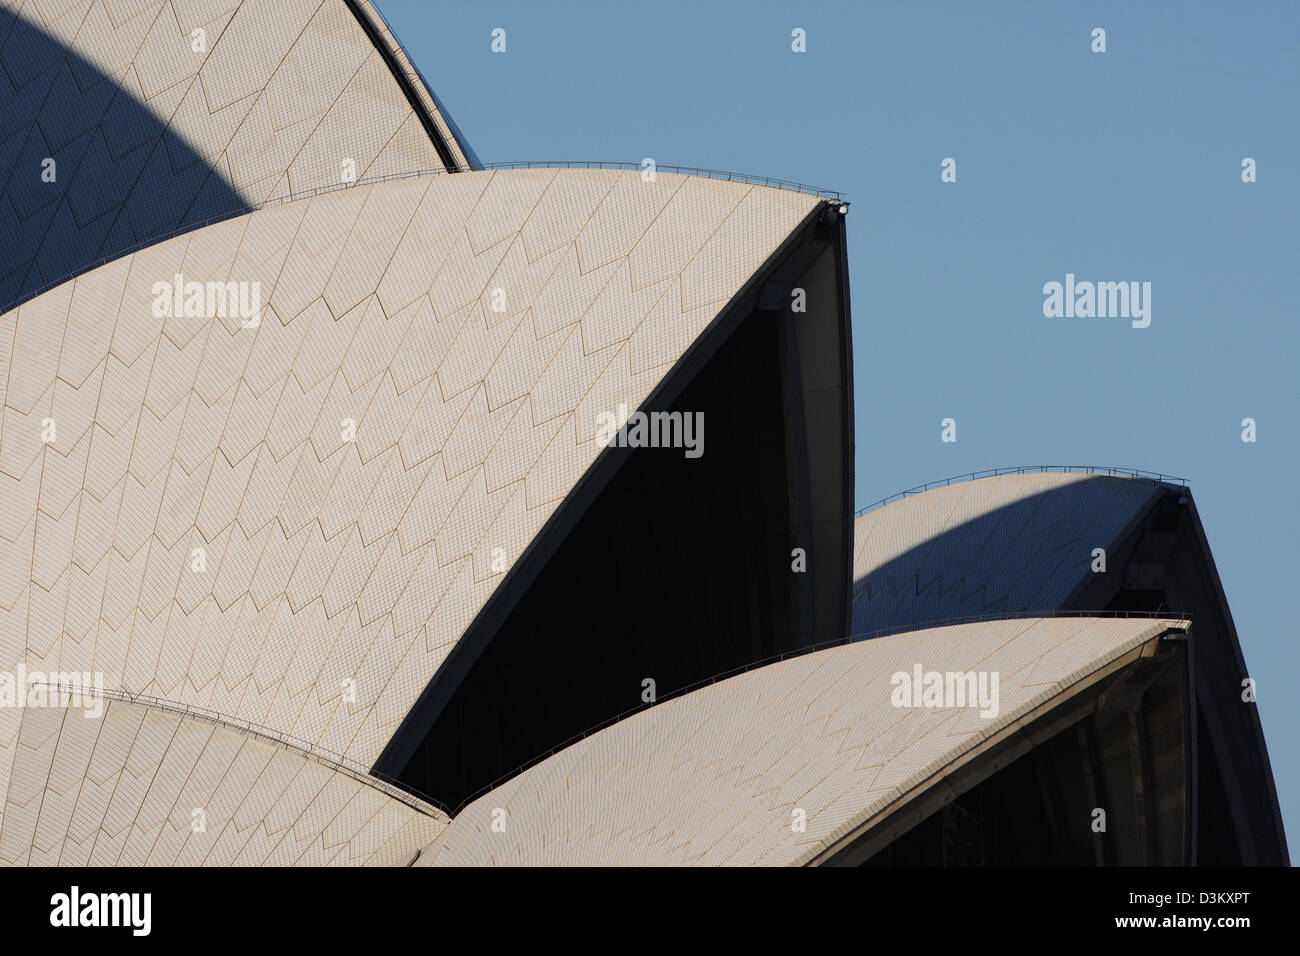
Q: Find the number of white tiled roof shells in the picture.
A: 5